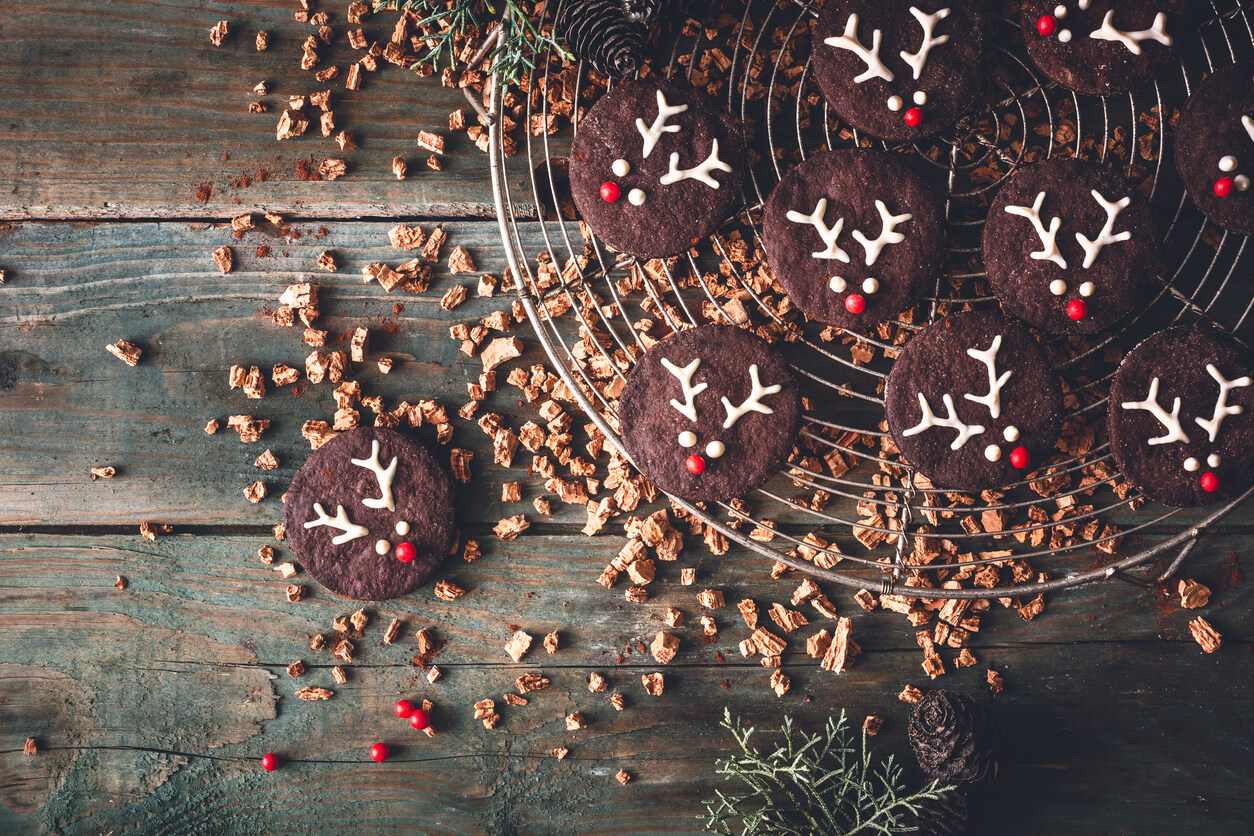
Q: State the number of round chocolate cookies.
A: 10